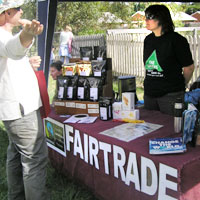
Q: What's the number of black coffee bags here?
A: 8